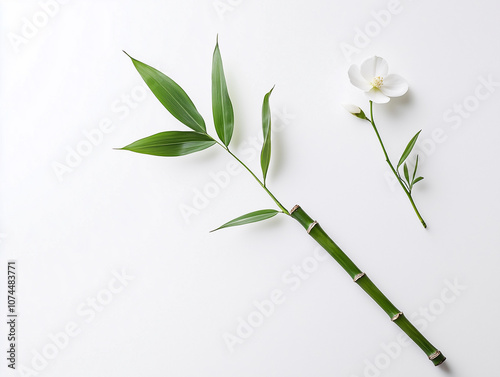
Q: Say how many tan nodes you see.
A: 5